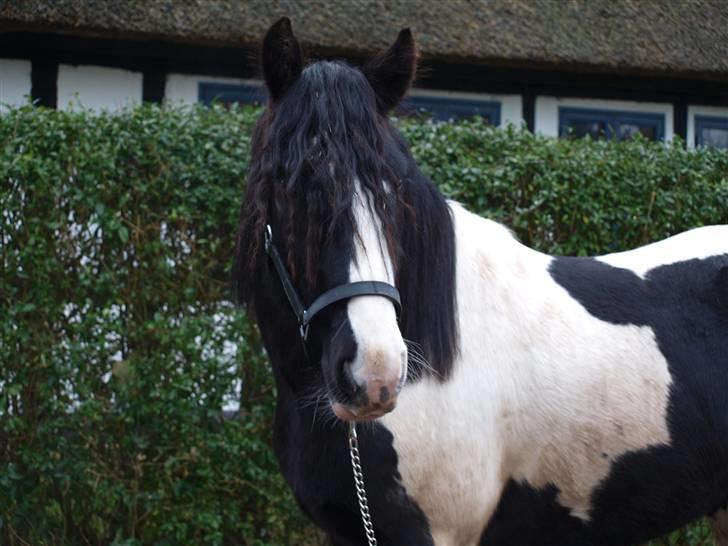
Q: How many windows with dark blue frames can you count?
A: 4